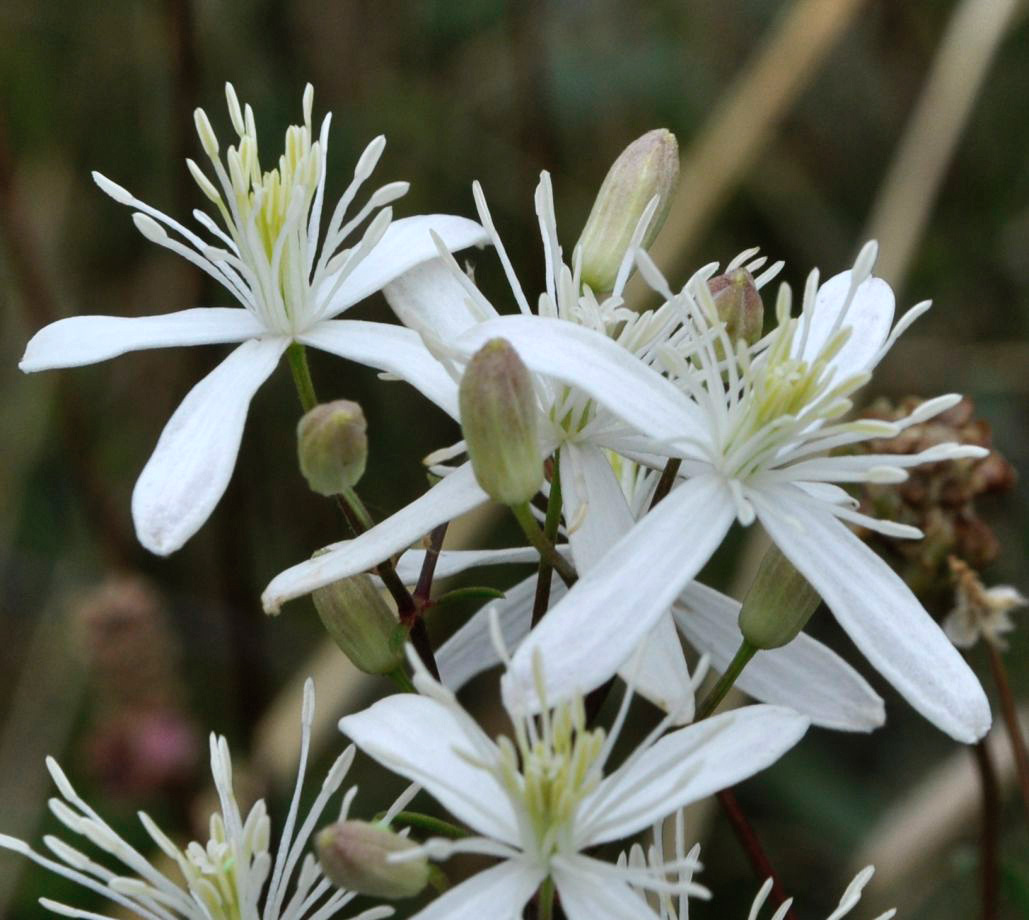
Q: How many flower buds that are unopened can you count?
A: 7